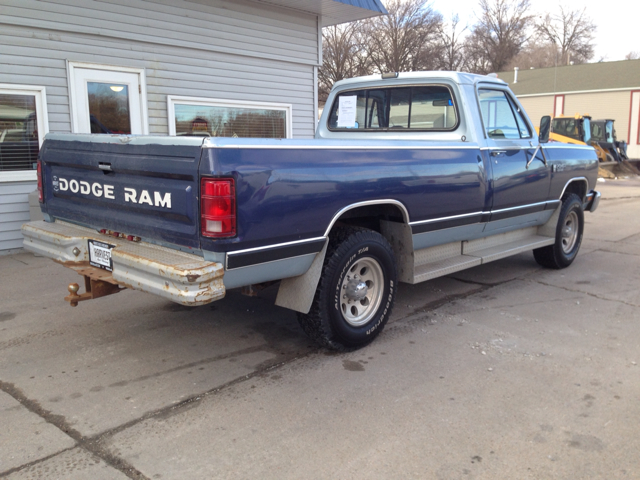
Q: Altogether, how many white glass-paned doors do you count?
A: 1